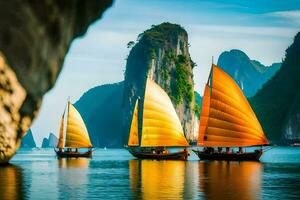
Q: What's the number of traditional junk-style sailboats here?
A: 3